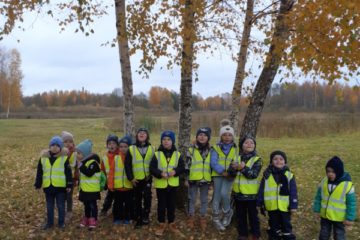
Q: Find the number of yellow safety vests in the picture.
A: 12